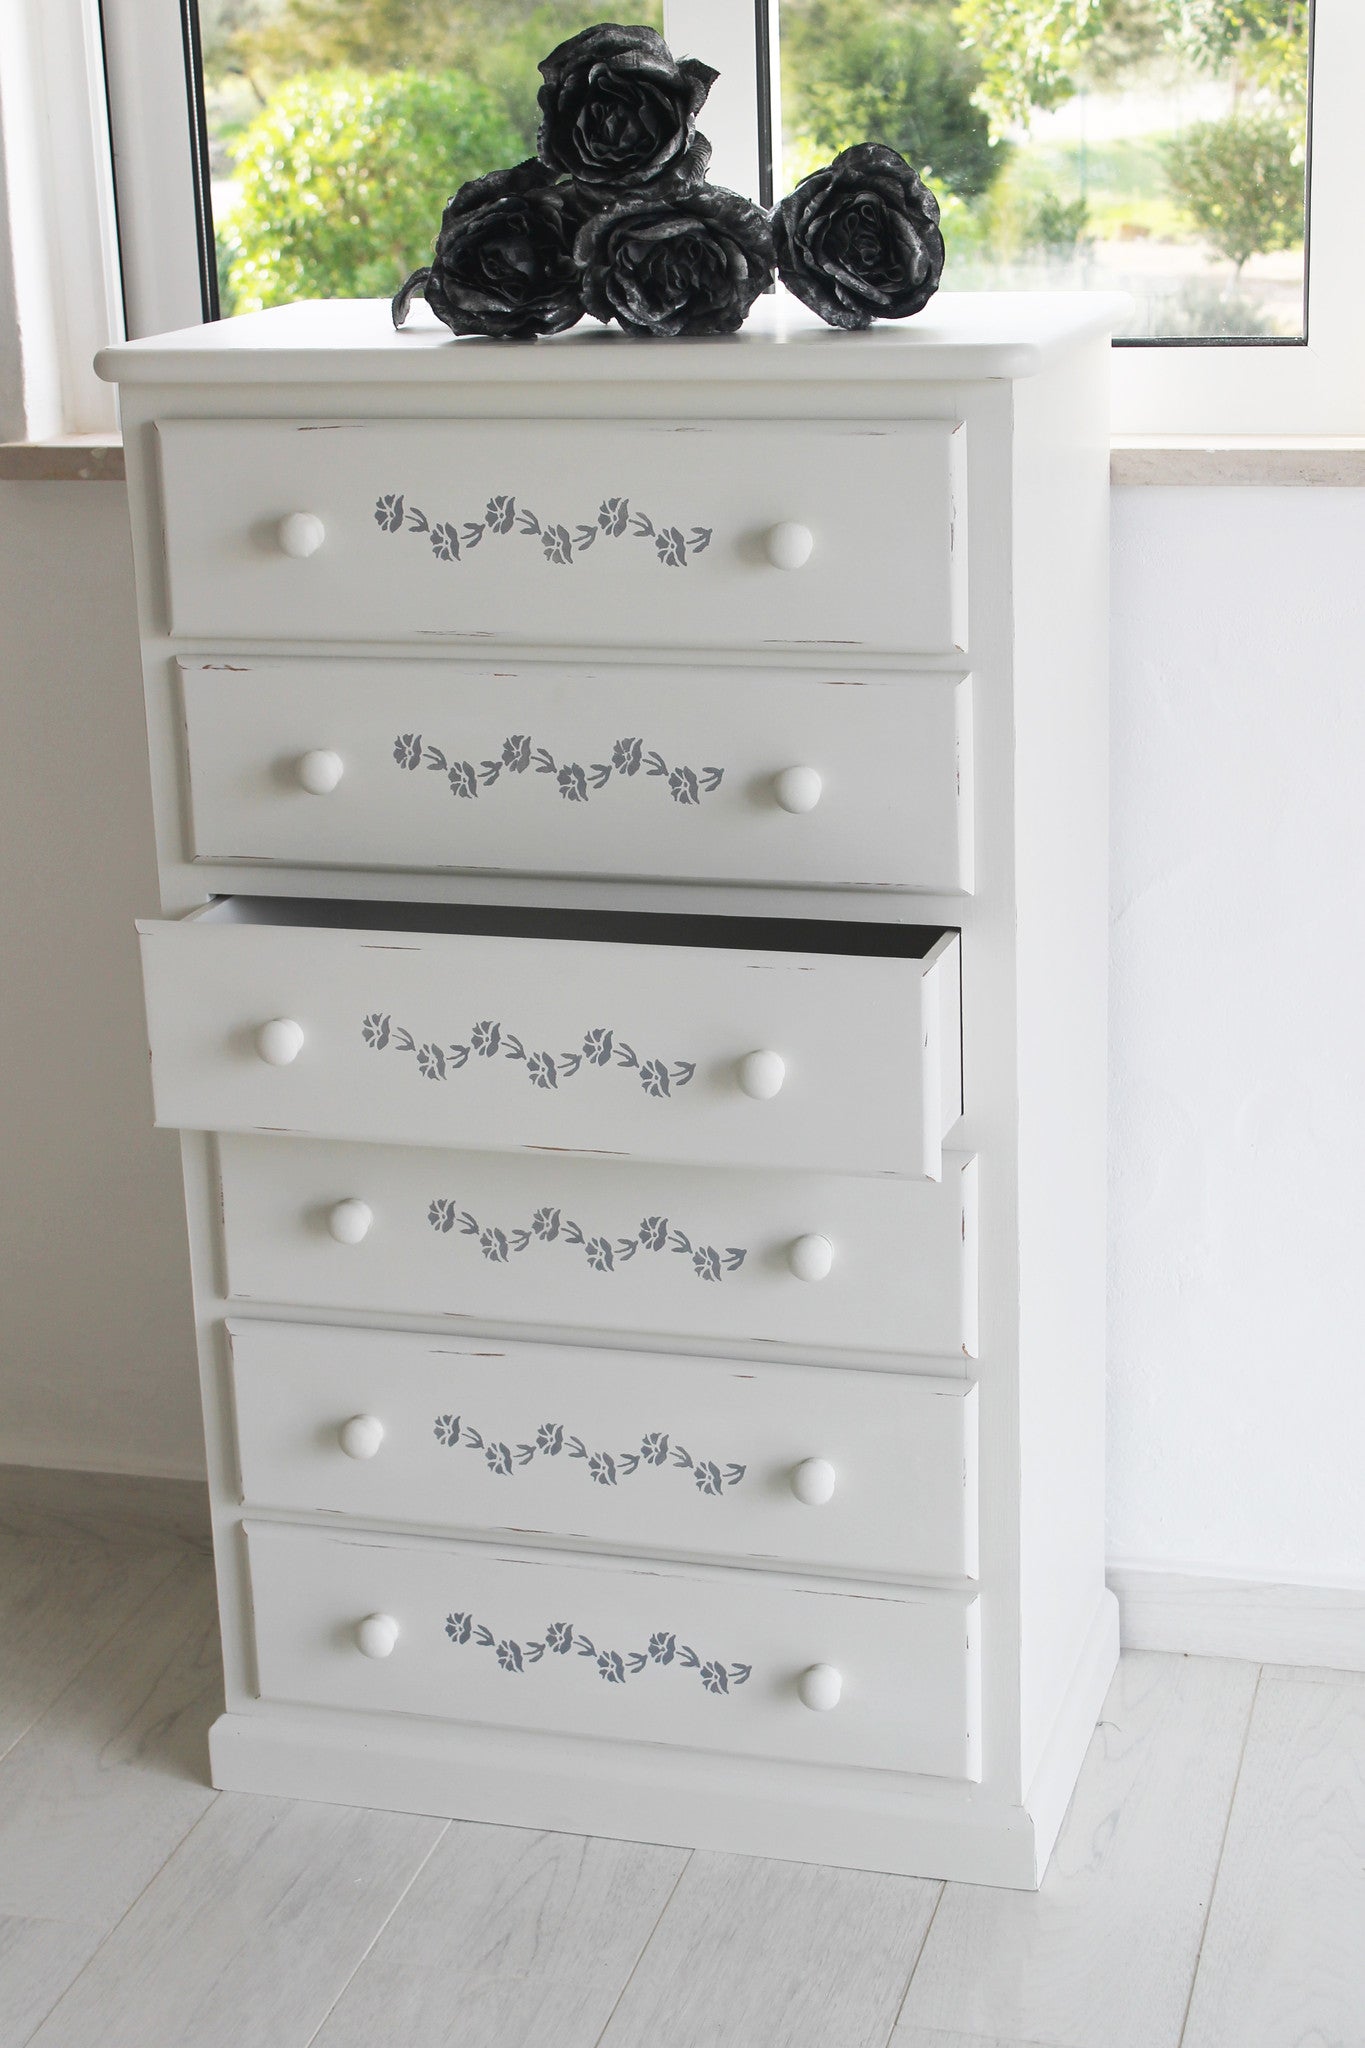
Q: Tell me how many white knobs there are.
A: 12